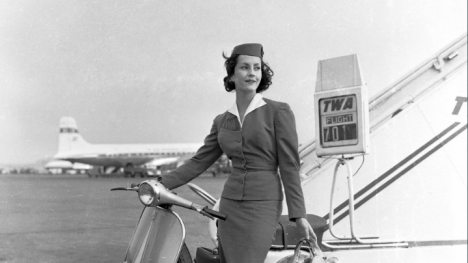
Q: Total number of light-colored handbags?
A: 1